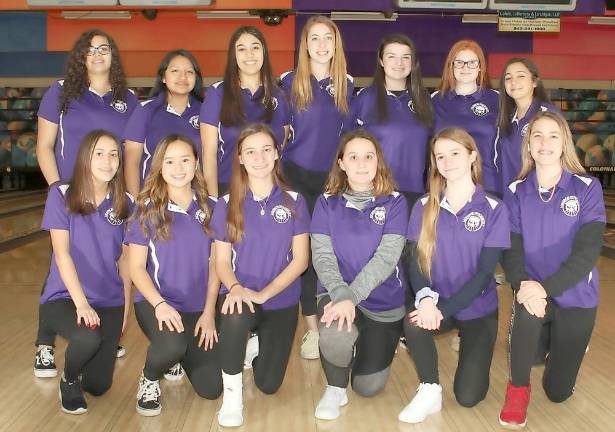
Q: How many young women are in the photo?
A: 13